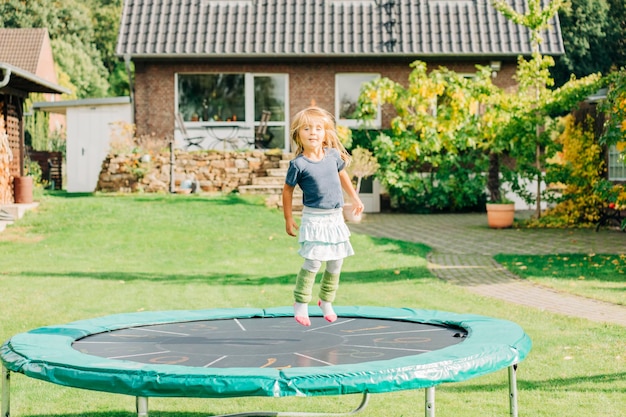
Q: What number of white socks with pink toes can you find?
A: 2